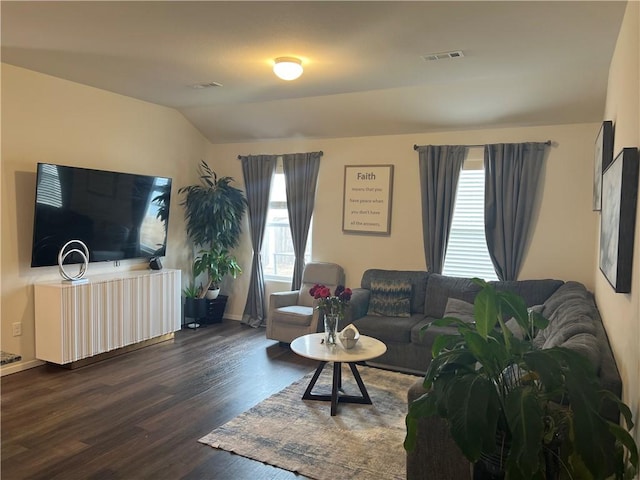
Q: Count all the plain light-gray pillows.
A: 2